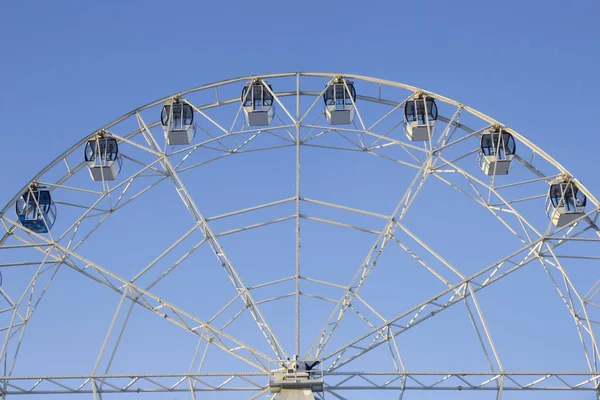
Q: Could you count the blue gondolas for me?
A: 1